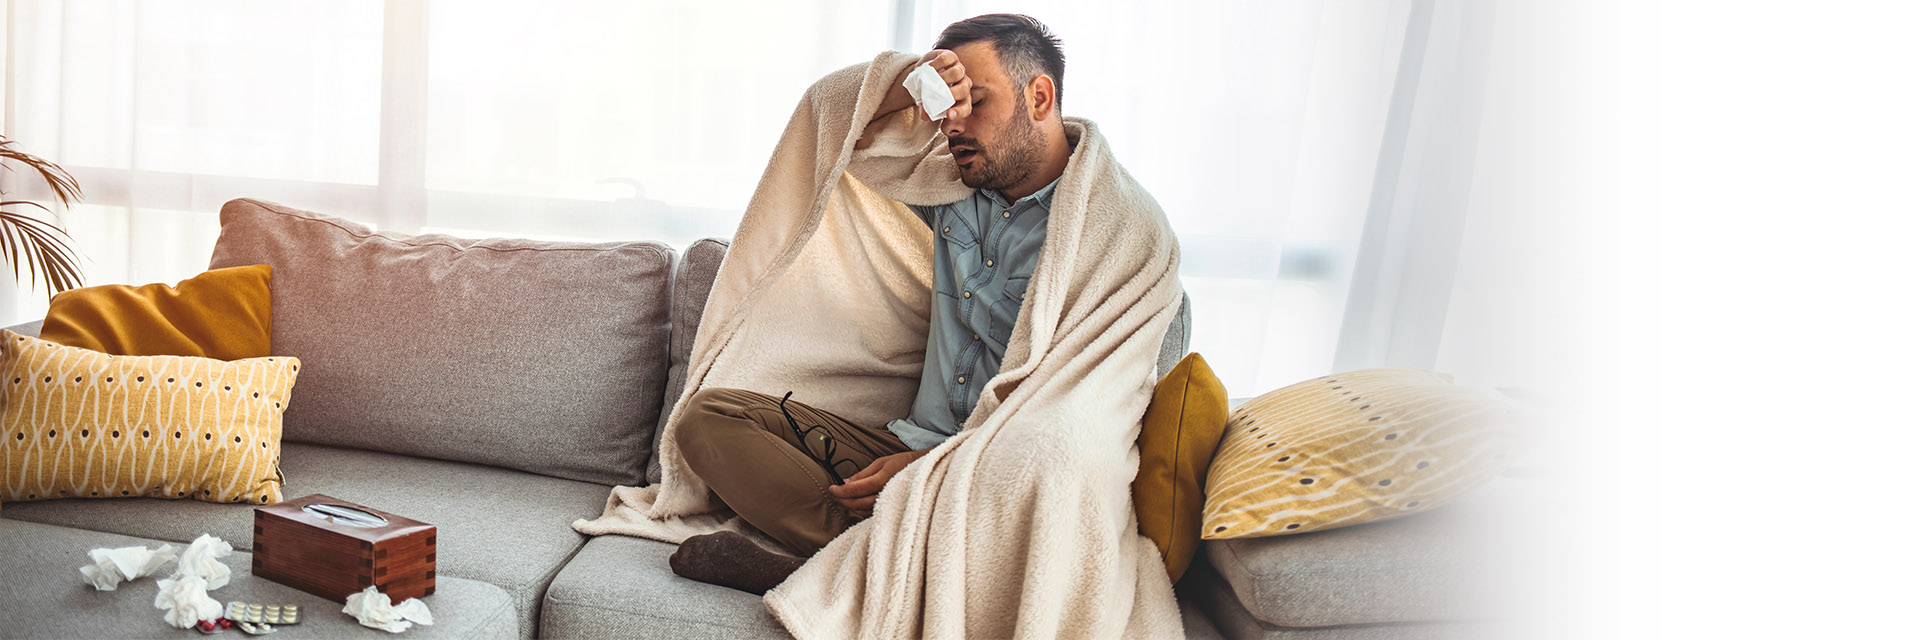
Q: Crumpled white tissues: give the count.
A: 4